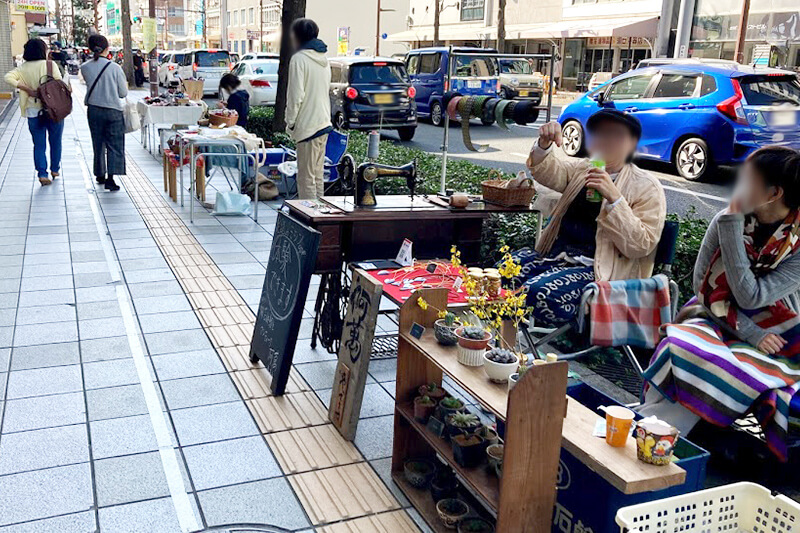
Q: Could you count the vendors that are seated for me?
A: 3